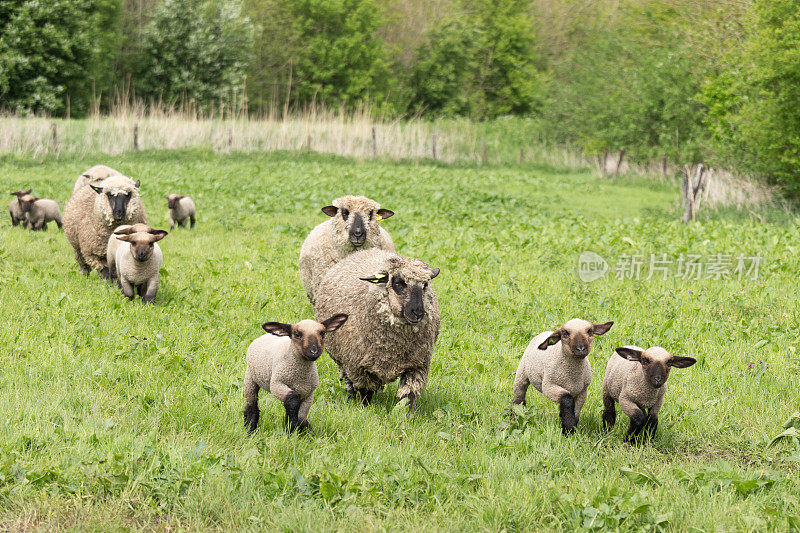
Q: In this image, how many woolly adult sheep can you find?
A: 4